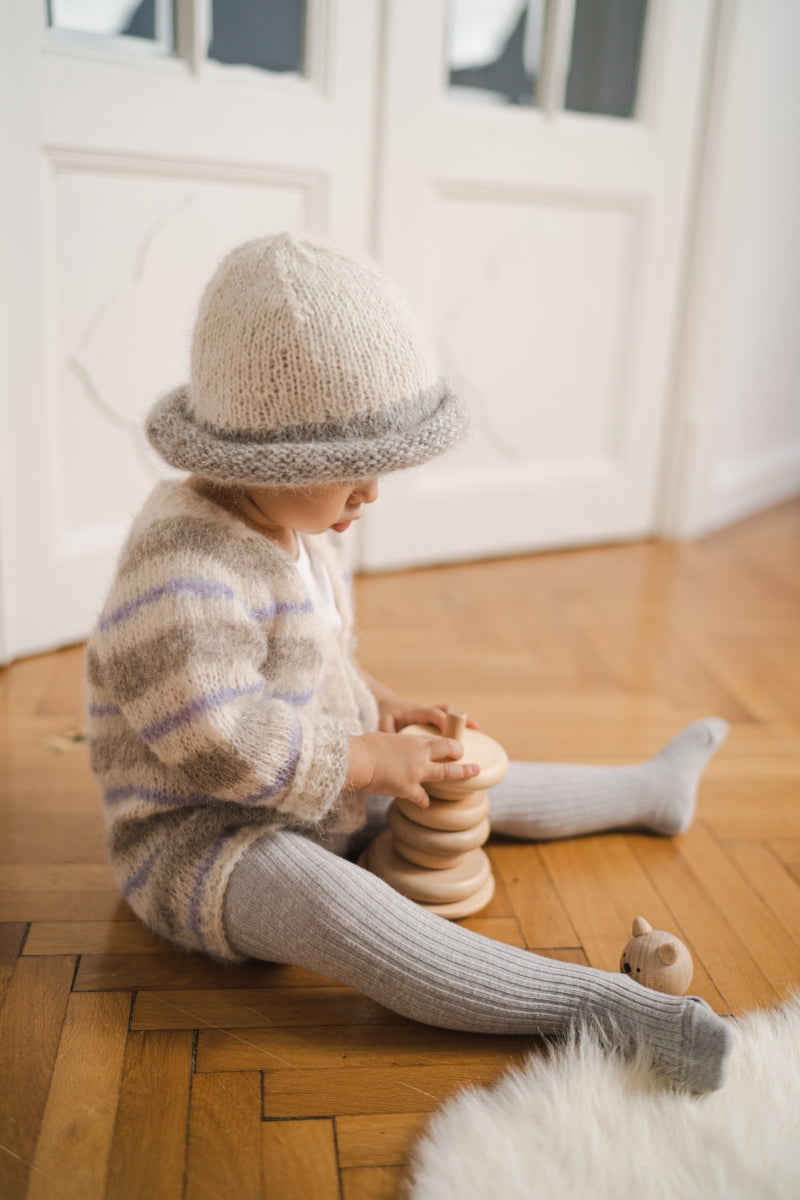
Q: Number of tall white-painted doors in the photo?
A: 2